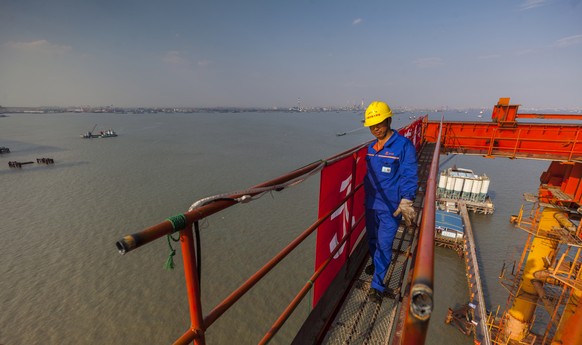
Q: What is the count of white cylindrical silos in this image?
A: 6